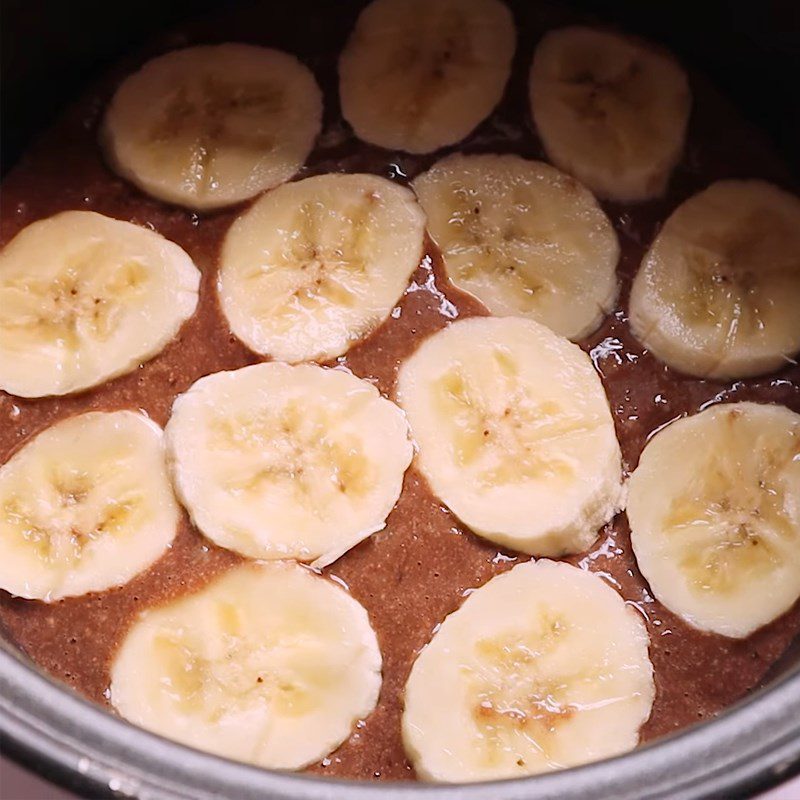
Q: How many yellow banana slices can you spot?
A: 13